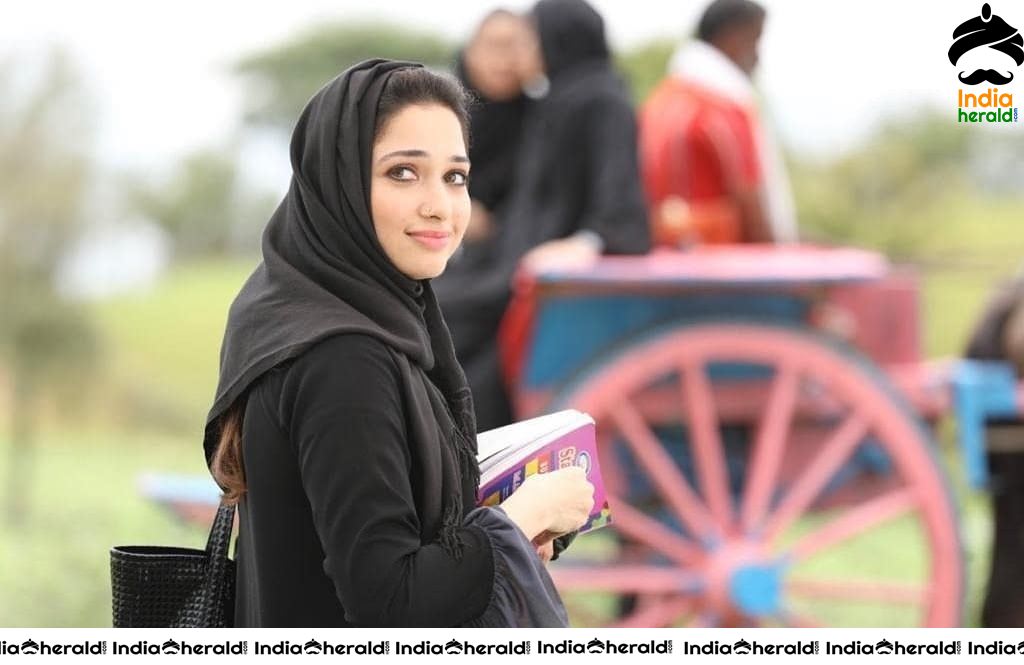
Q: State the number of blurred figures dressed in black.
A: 2